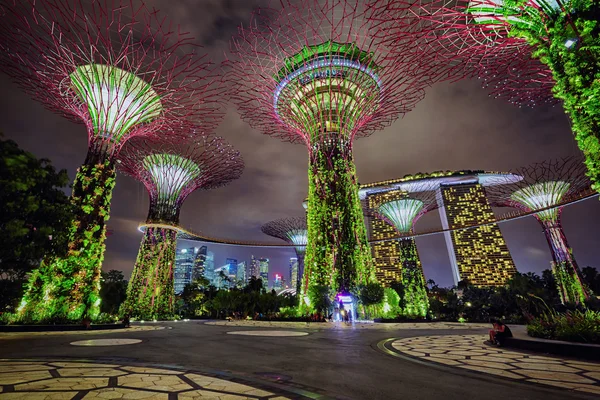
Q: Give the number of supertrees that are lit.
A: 7